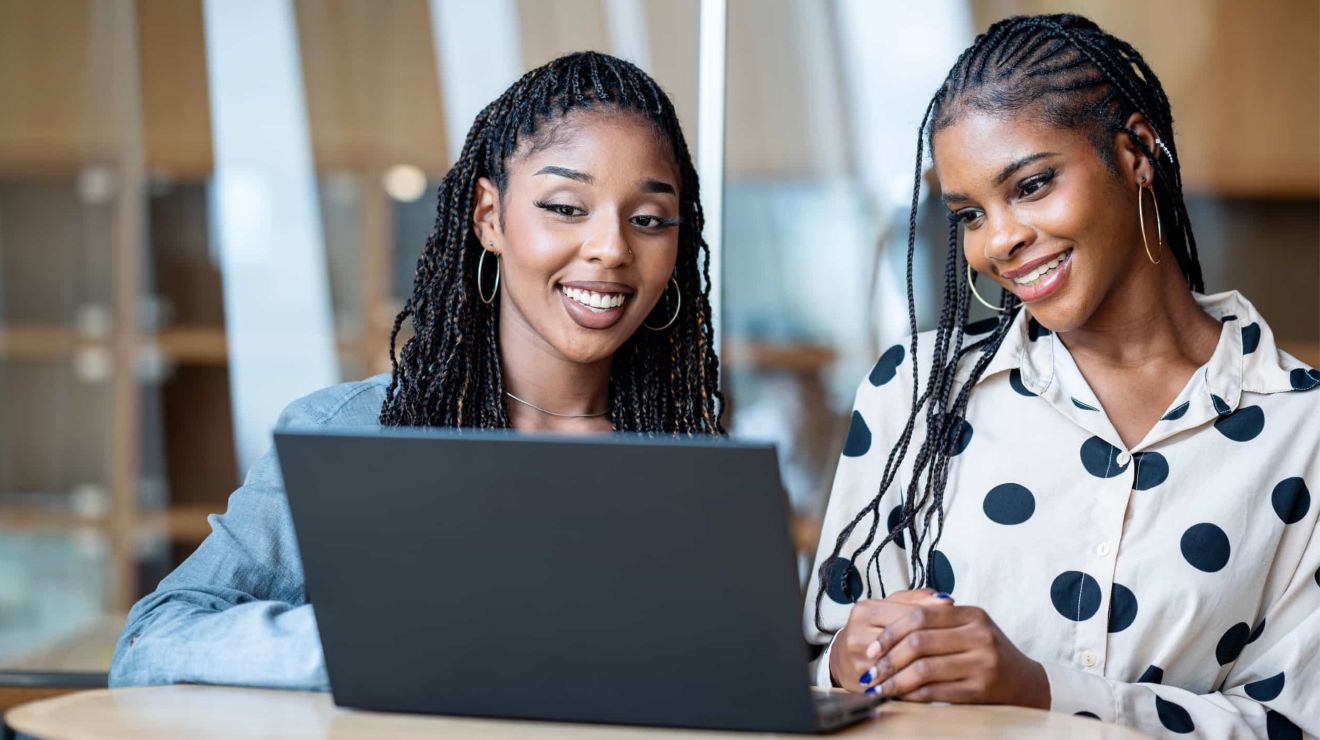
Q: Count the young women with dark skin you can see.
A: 2